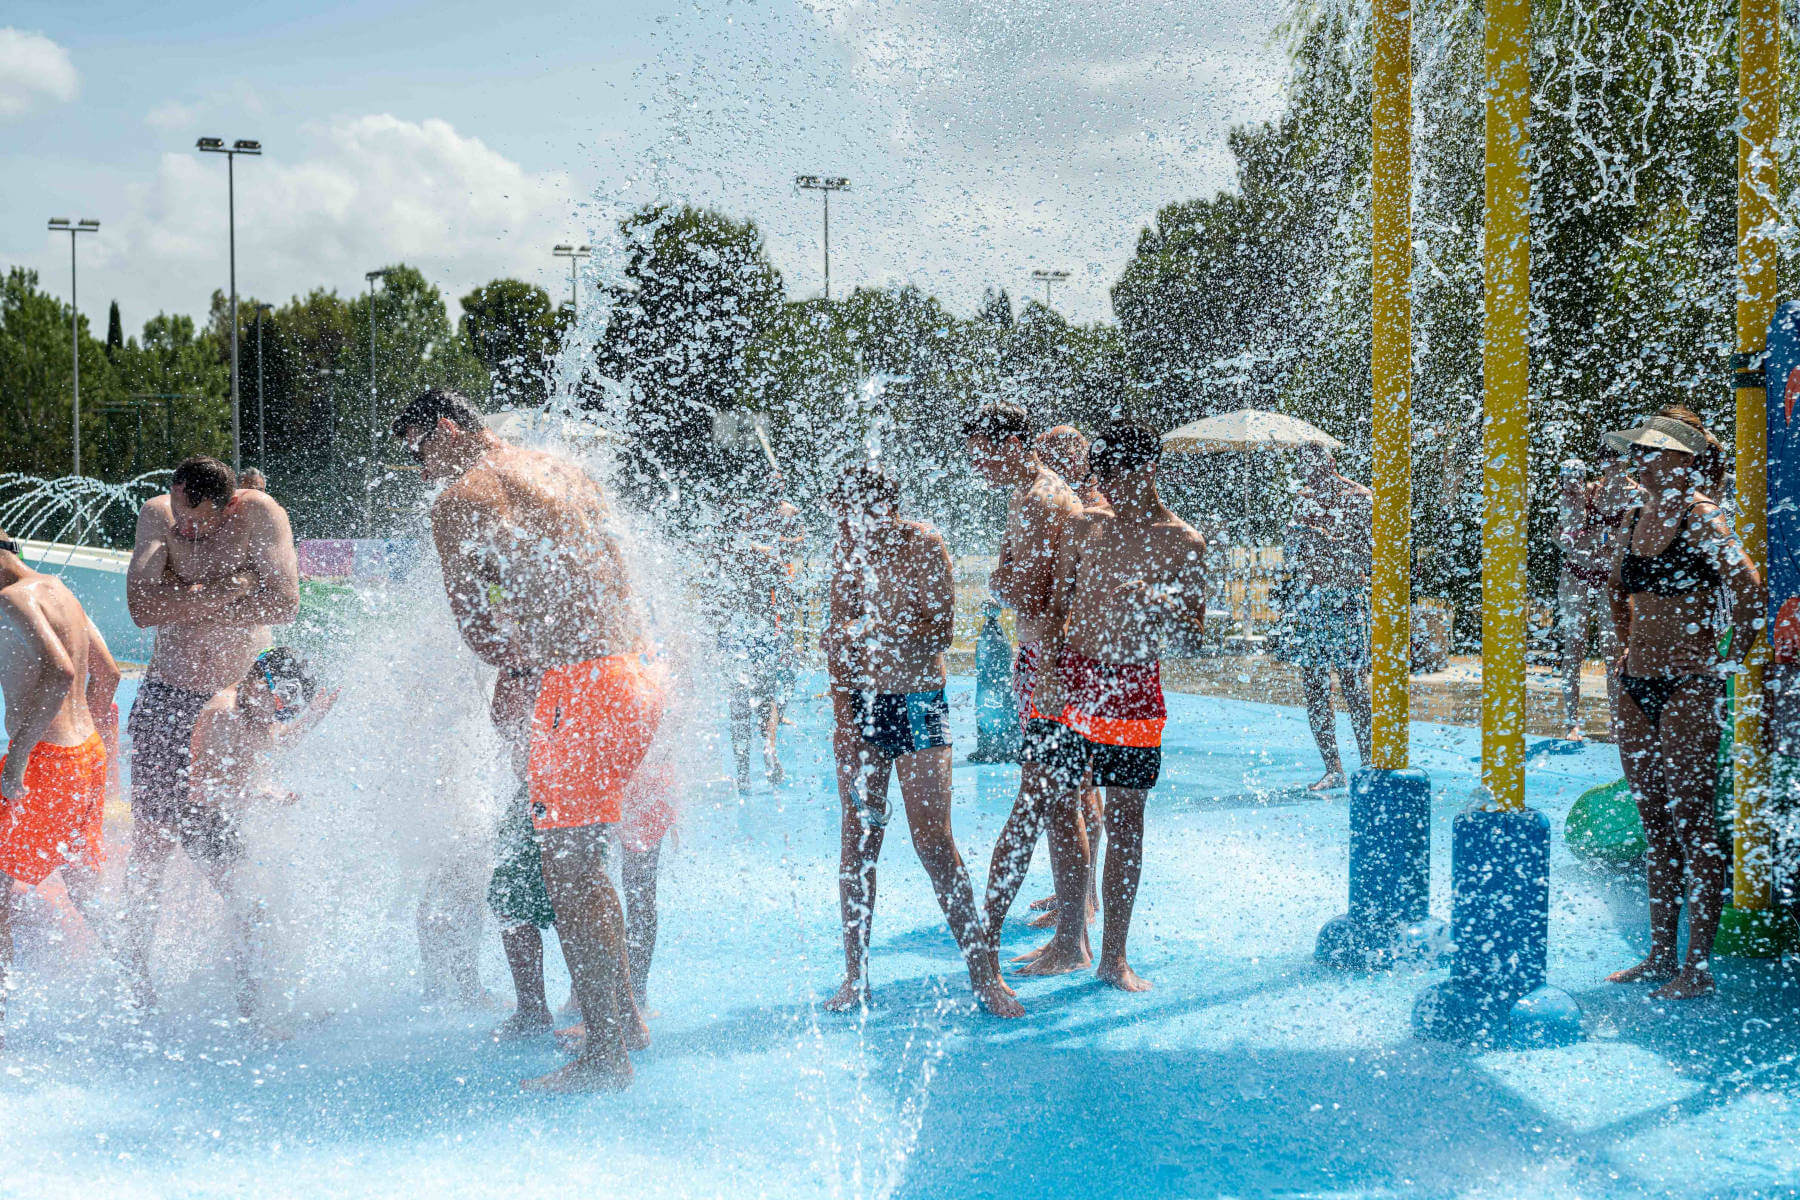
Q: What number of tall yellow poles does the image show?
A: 3